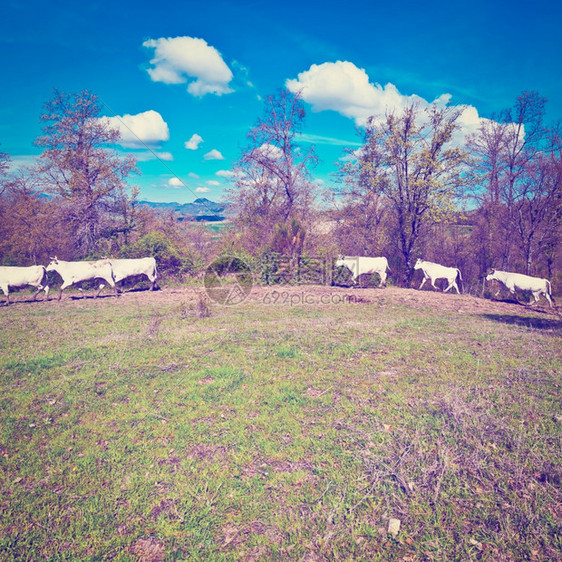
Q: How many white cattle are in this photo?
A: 6